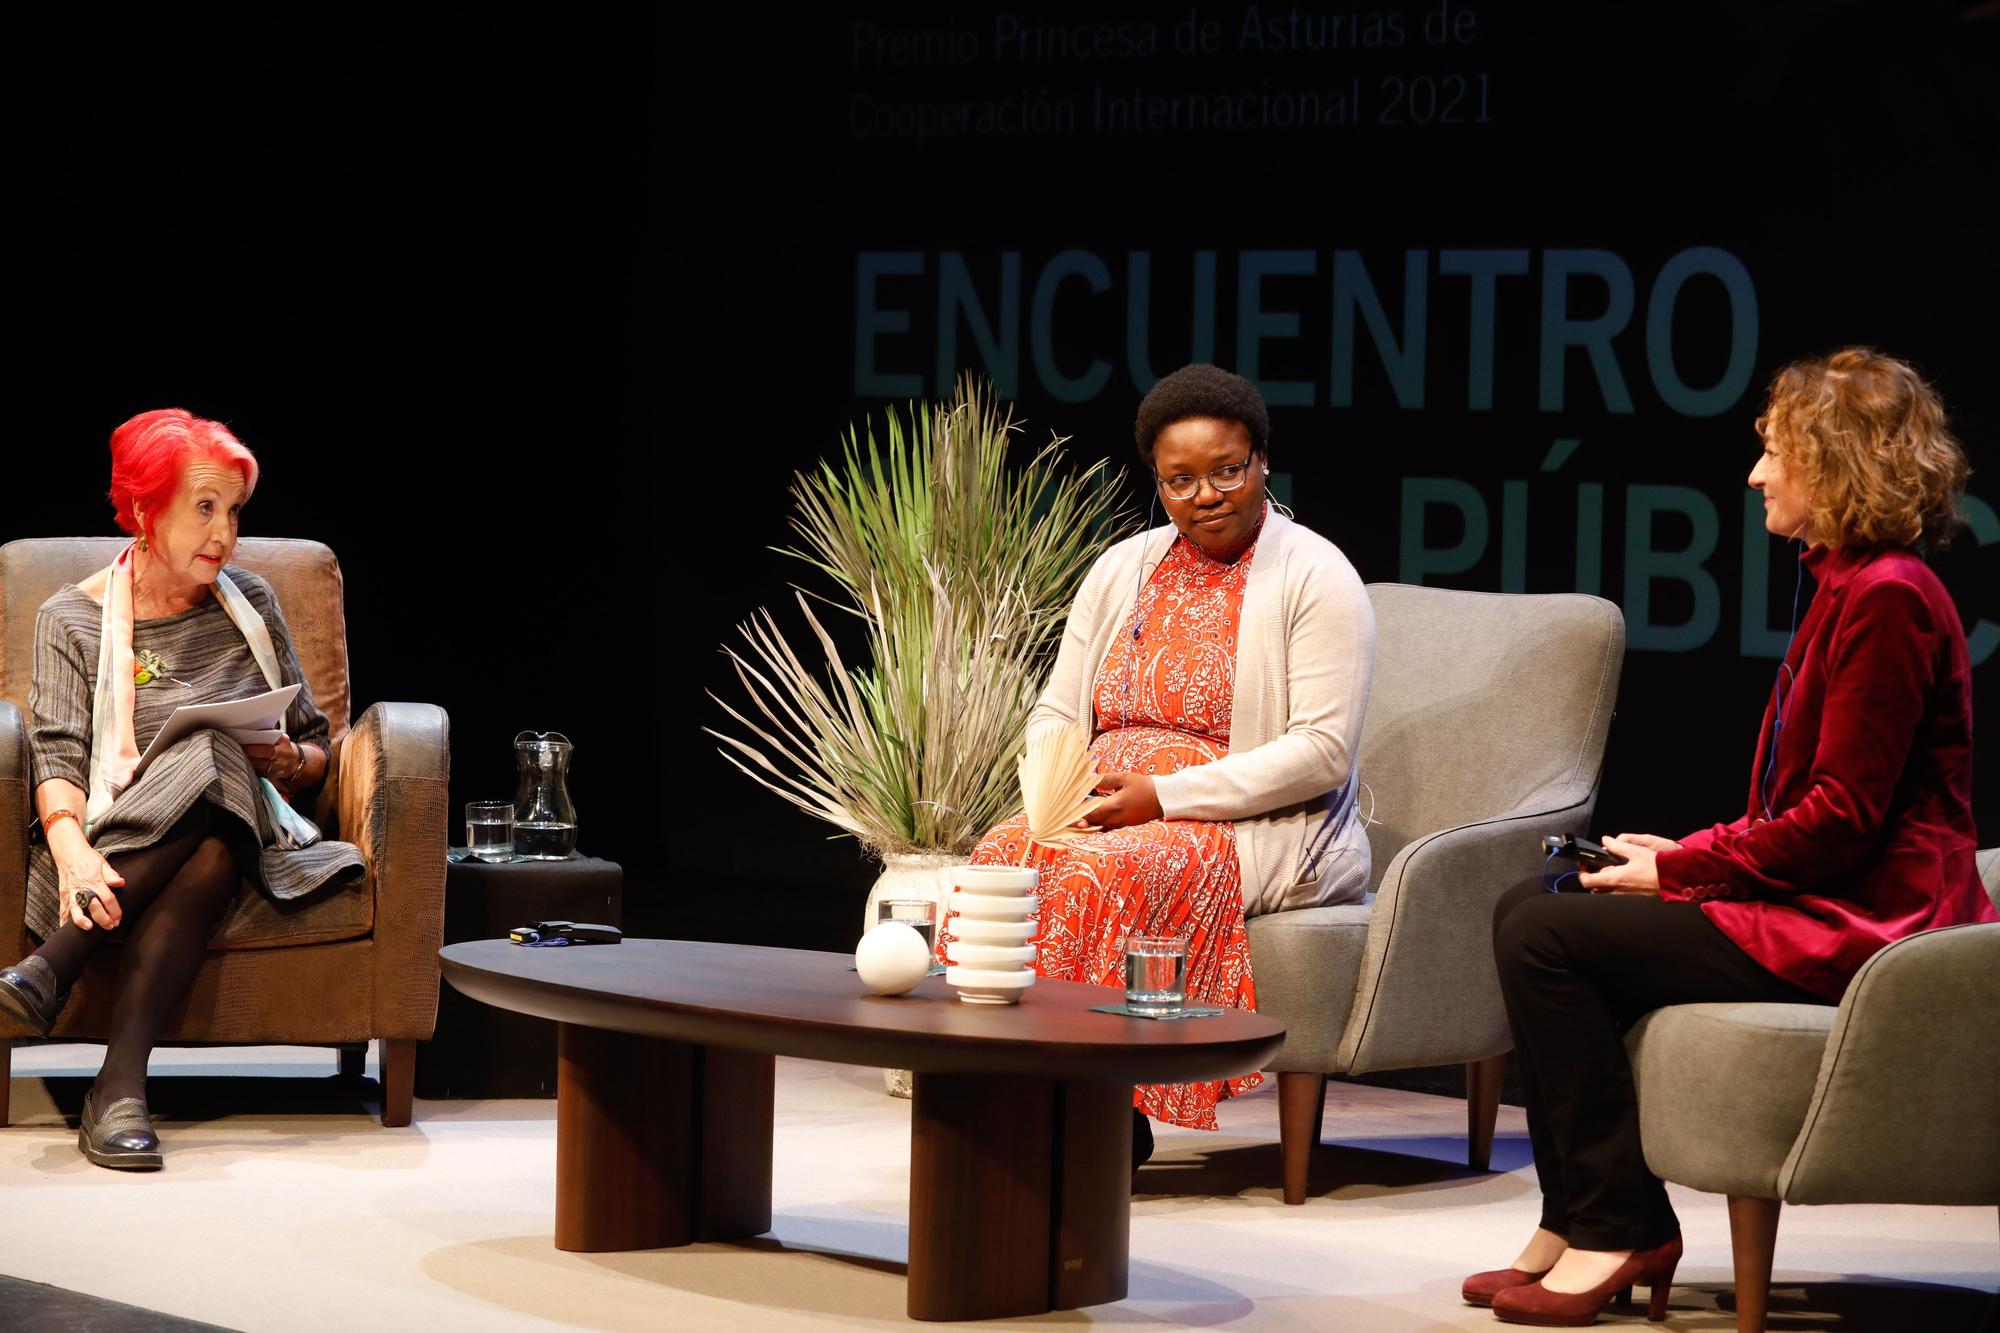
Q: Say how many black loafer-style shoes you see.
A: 2